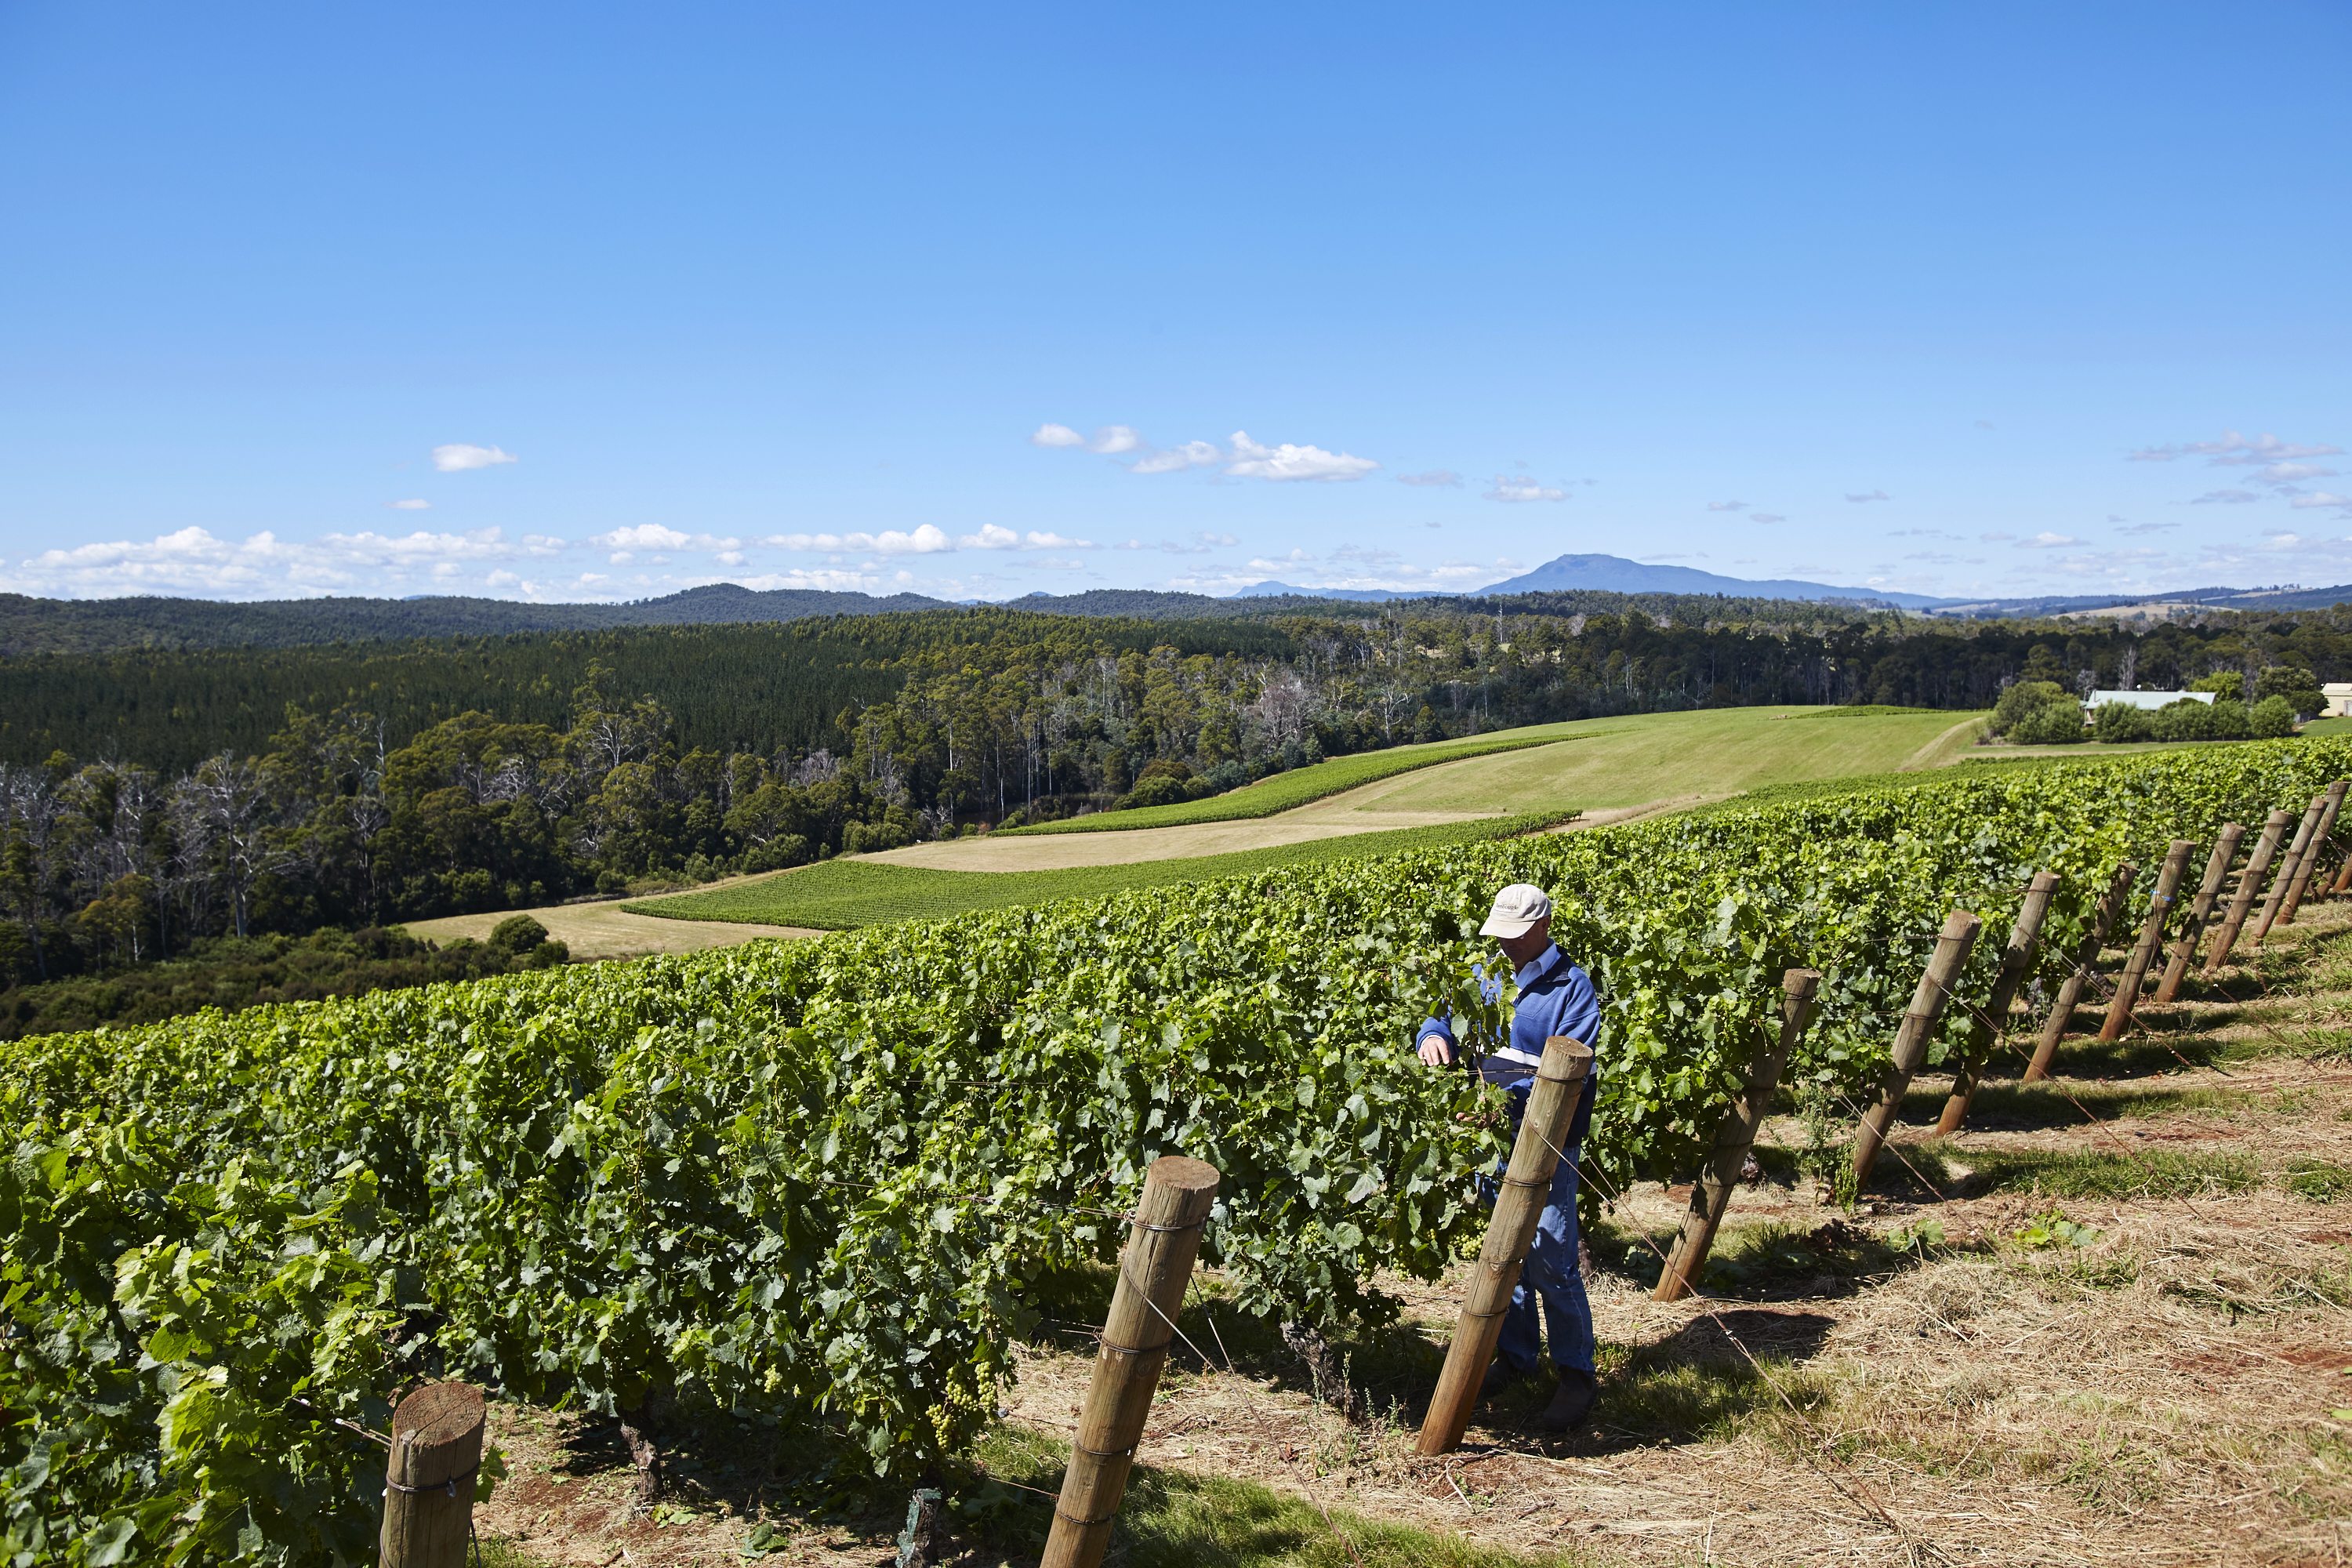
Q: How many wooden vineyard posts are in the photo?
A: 14